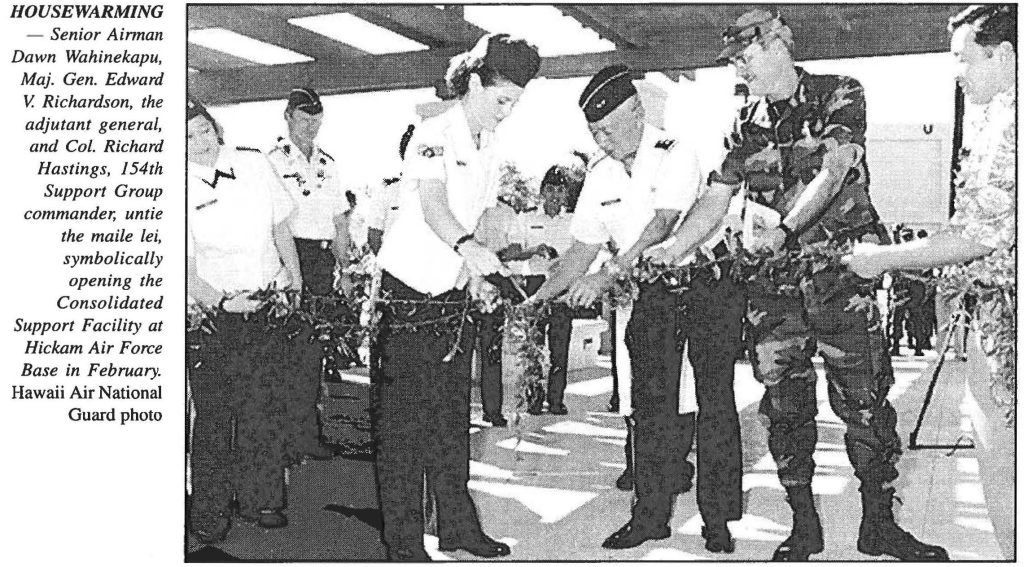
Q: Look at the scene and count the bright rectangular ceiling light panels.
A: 3